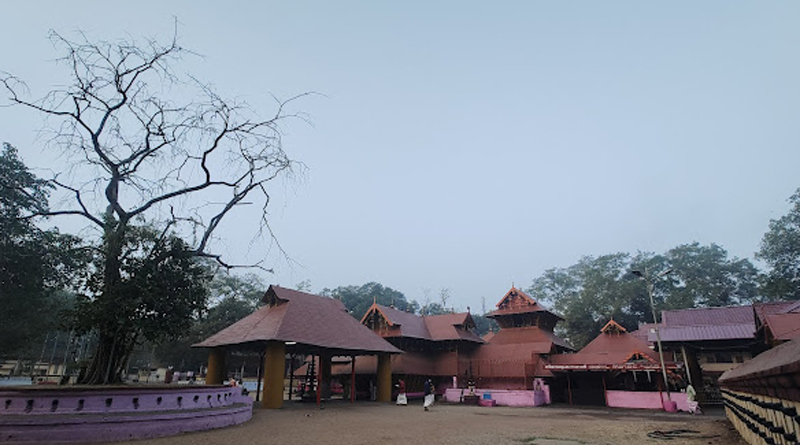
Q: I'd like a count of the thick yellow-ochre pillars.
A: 3